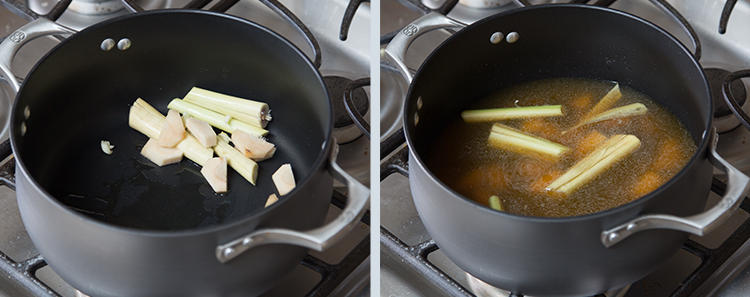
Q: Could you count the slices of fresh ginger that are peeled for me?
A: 7